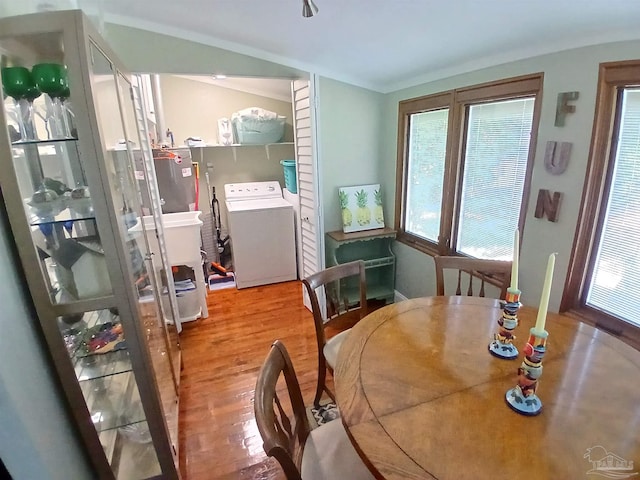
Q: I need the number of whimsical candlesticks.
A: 2